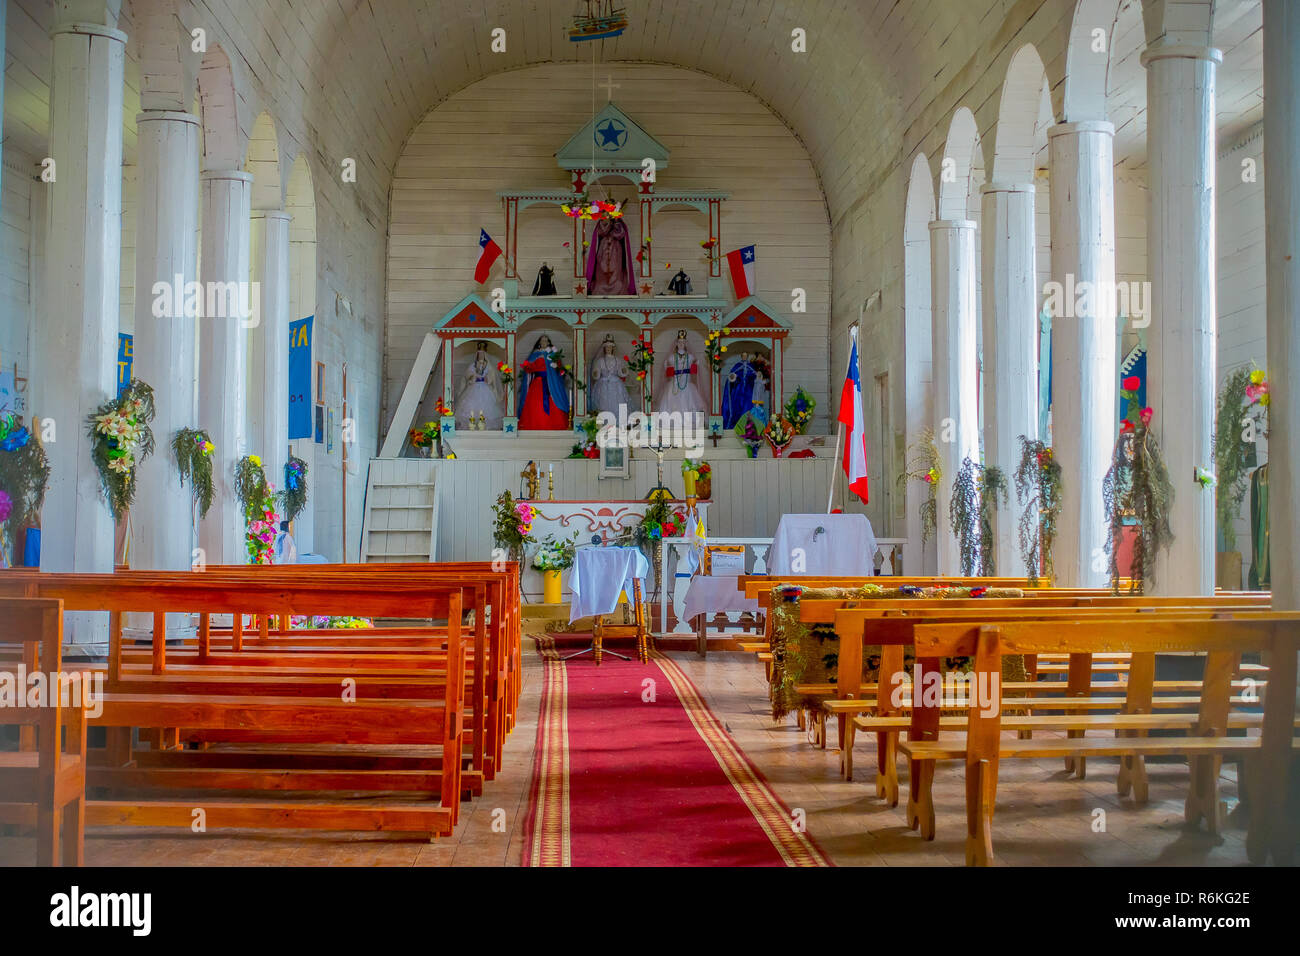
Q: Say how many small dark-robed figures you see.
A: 2